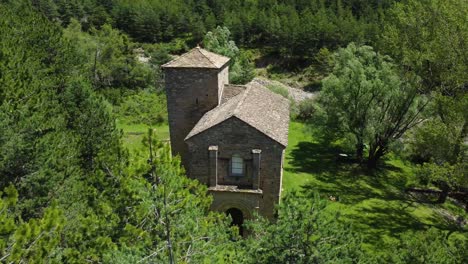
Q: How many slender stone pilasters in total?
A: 2